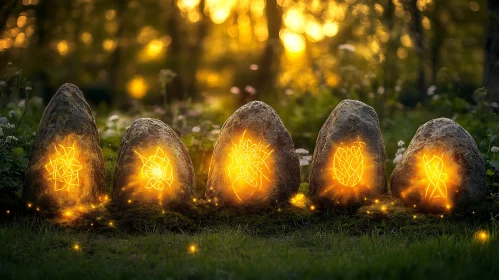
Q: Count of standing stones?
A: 5